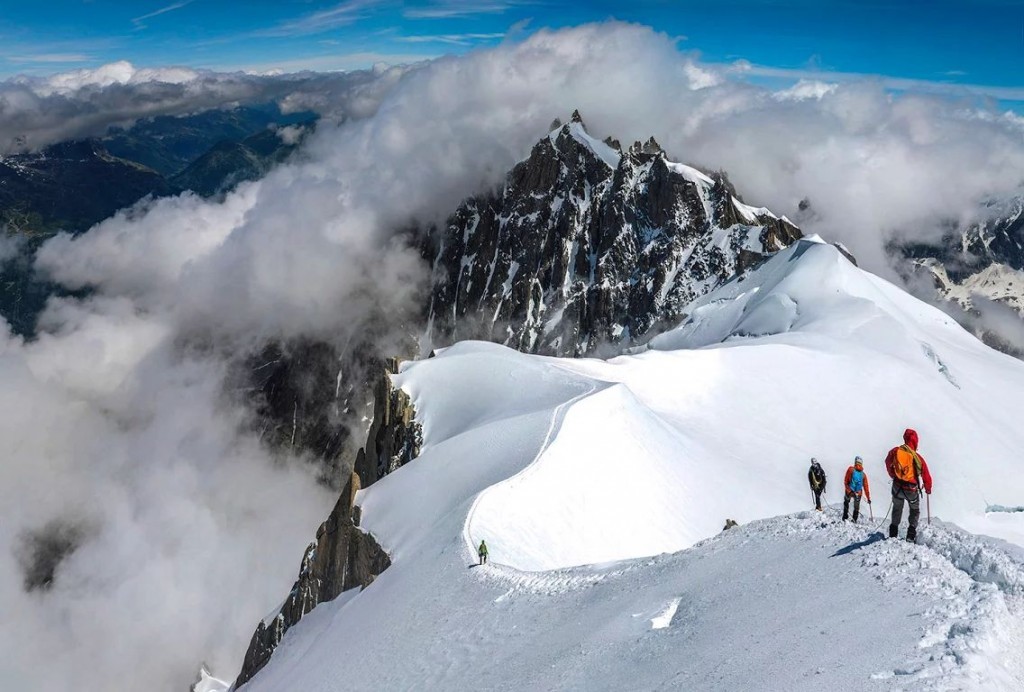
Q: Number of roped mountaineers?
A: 3